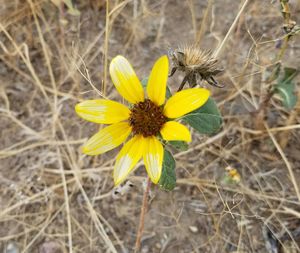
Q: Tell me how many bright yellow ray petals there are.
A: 8